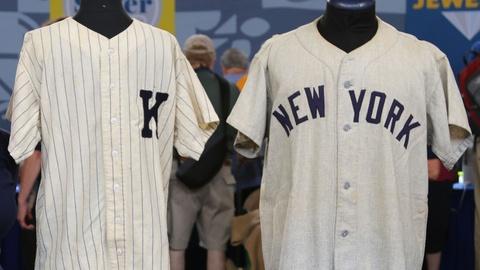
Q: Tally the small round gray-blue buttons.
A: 4